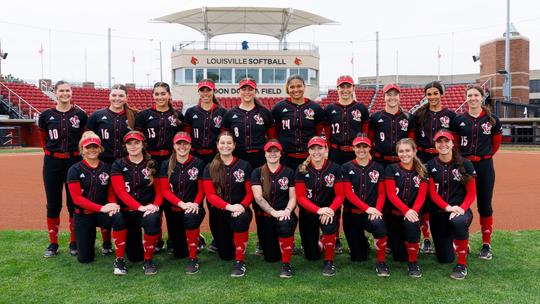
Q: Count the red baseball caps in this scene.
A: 11